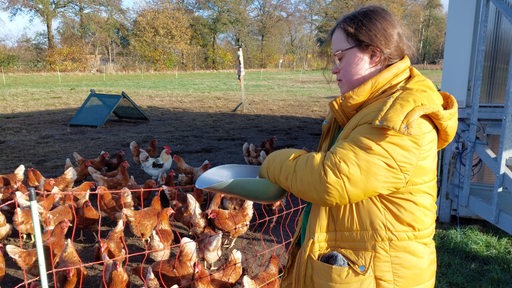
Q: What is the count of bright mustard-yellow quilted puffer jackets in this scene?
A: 1